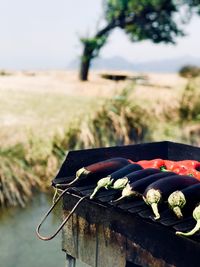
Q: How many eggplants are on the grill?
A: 7